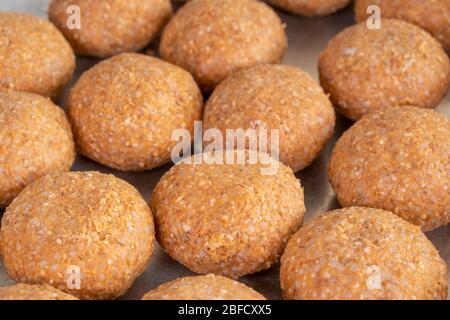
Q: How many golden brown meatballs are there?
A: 15